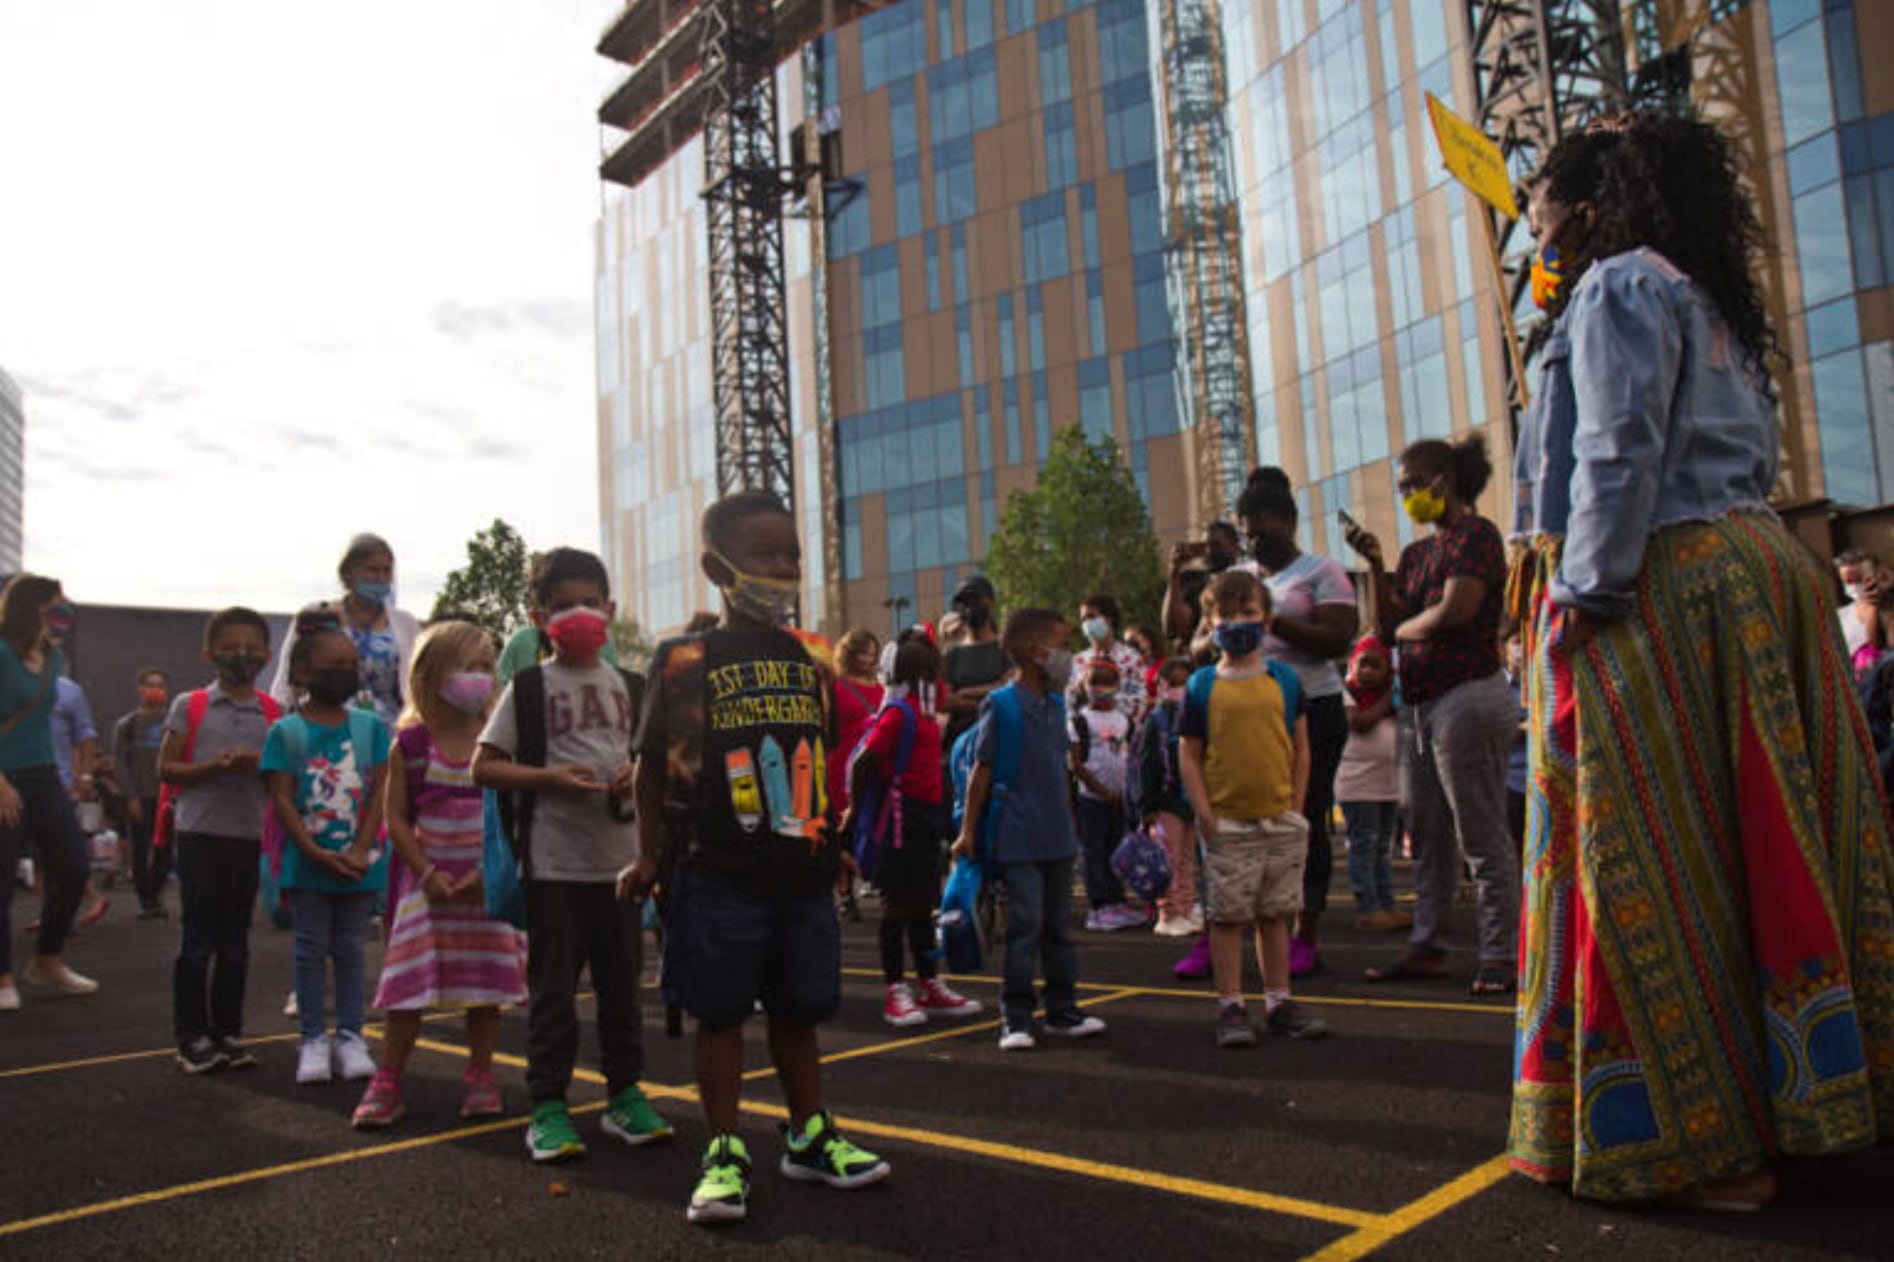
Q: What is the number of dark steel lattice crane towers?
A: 2